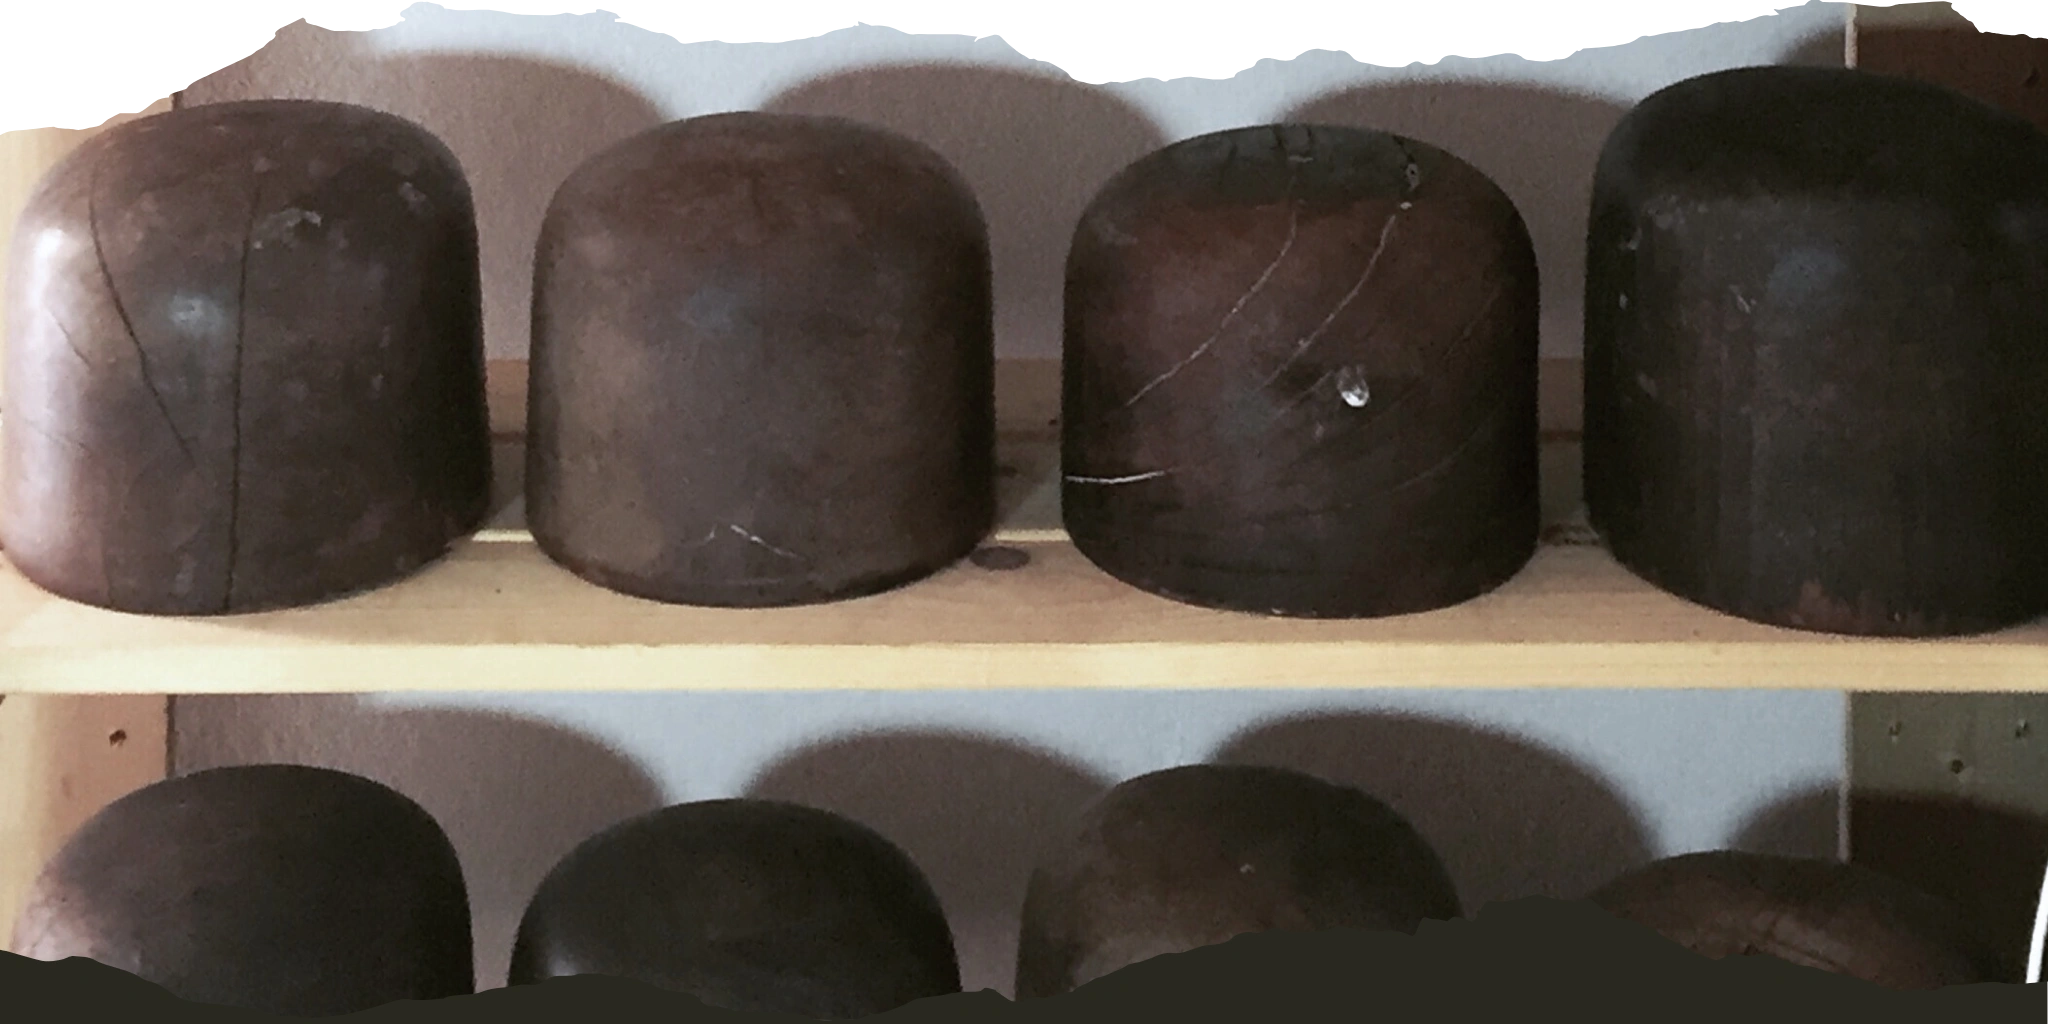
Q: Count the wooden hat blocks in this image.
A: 8